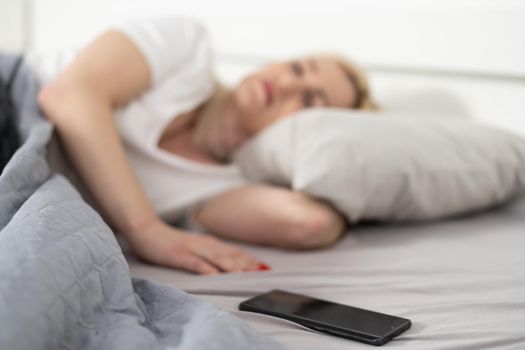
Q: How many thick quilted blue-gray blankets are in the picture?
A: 1